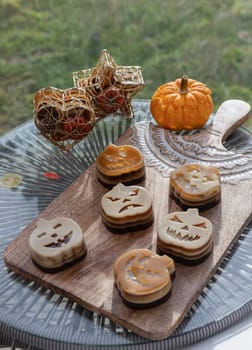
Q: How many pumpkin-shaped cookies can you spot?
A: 6